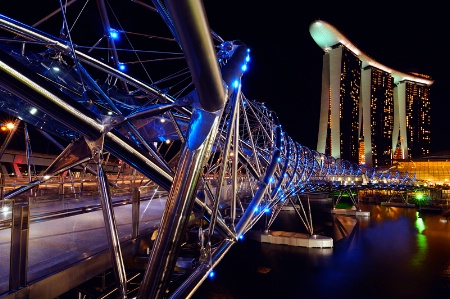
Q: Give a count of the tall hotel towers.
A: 3